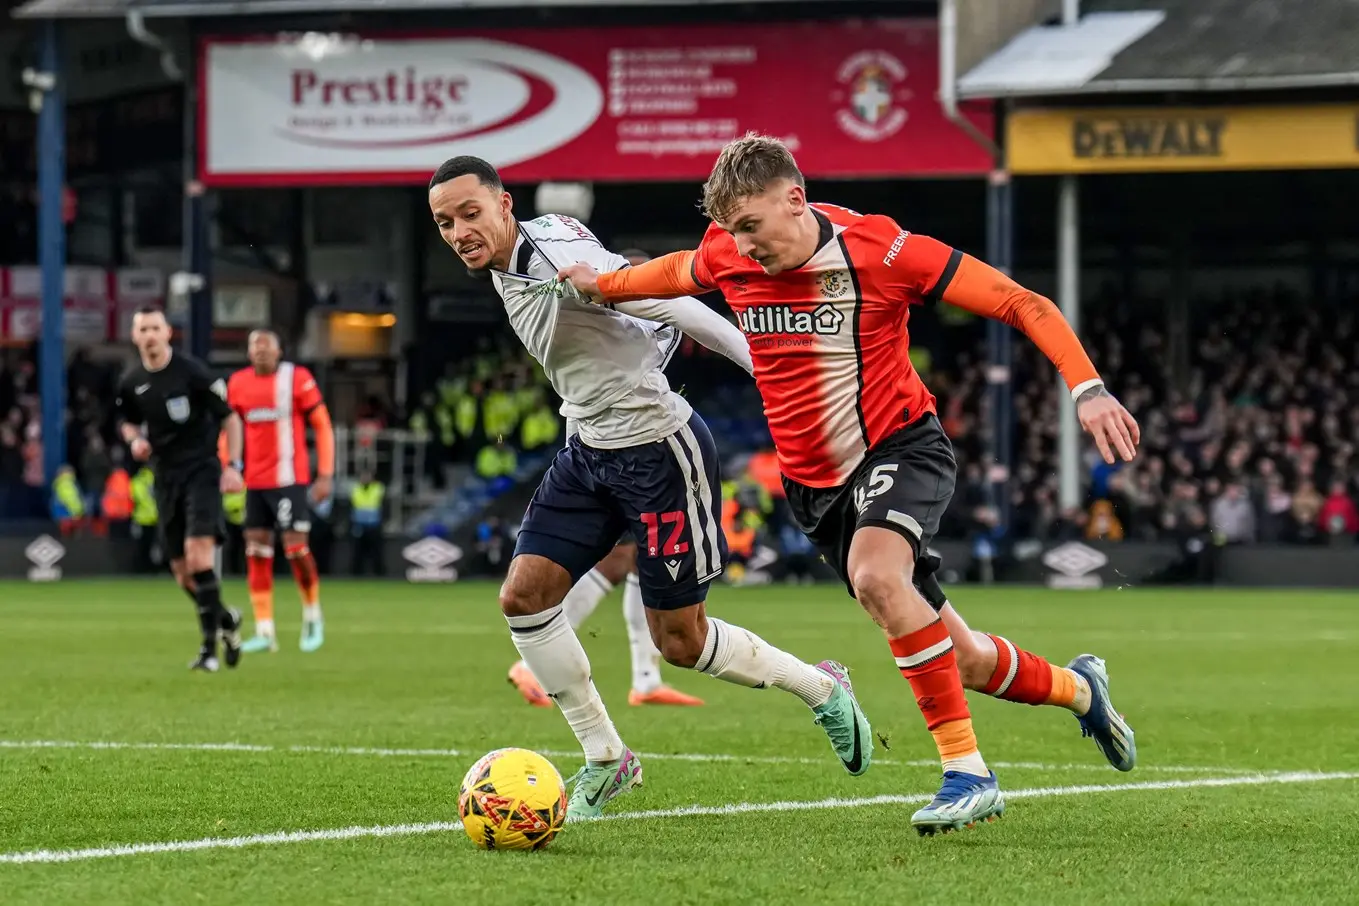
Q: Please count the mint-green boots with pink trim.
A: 2